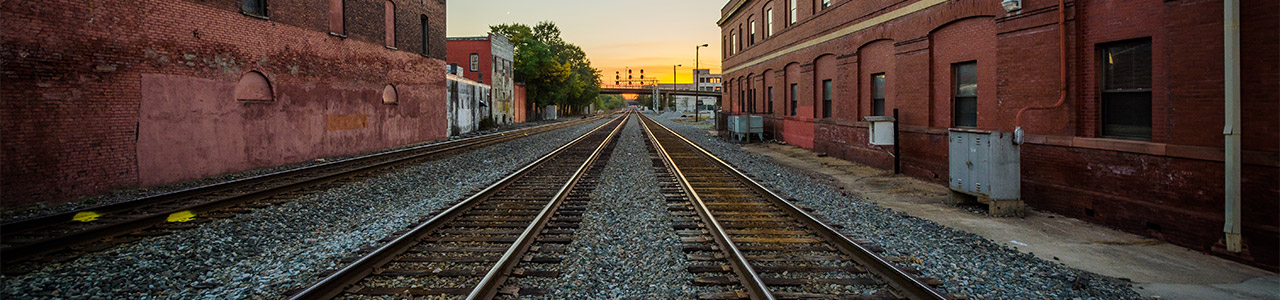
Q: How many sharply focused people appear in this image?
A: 0